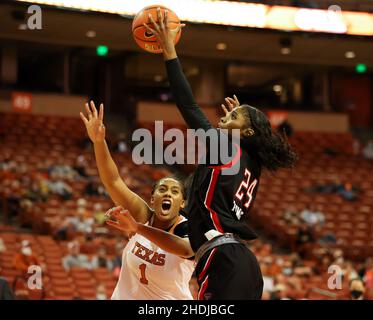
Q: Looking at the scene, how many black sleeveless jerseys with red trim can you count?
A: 1